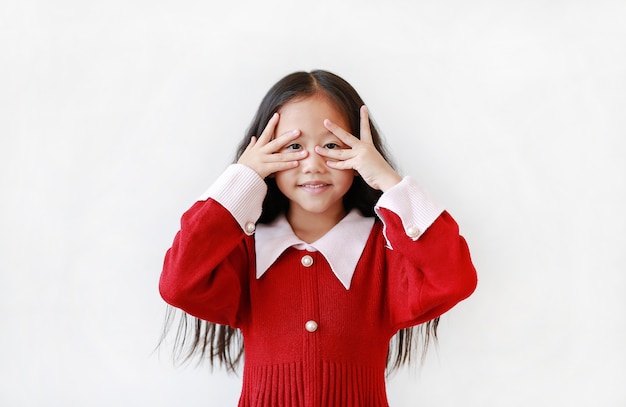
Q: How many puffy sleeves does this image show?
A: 2